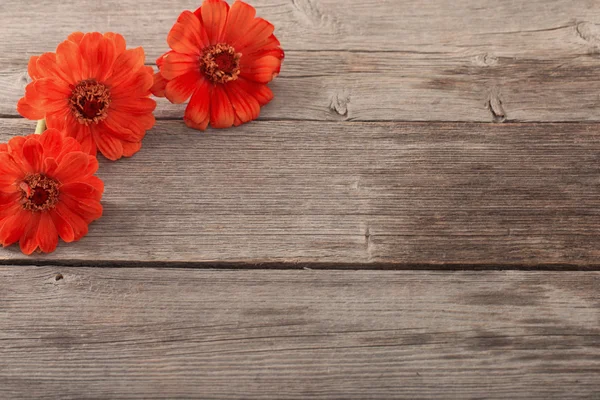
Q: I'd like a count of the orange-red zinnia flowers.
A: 3